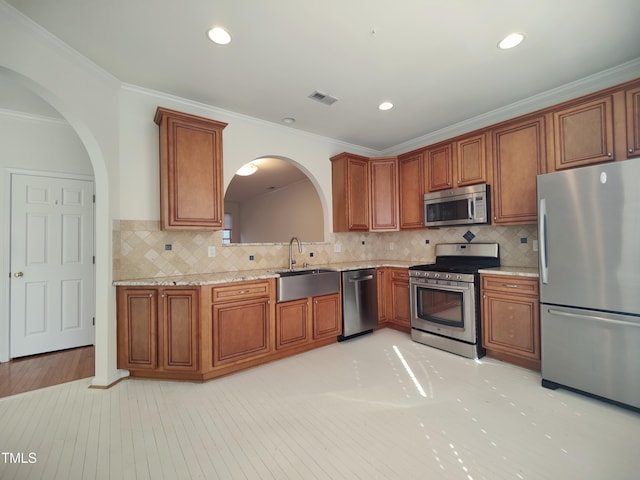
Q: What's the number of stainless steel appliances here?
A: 4